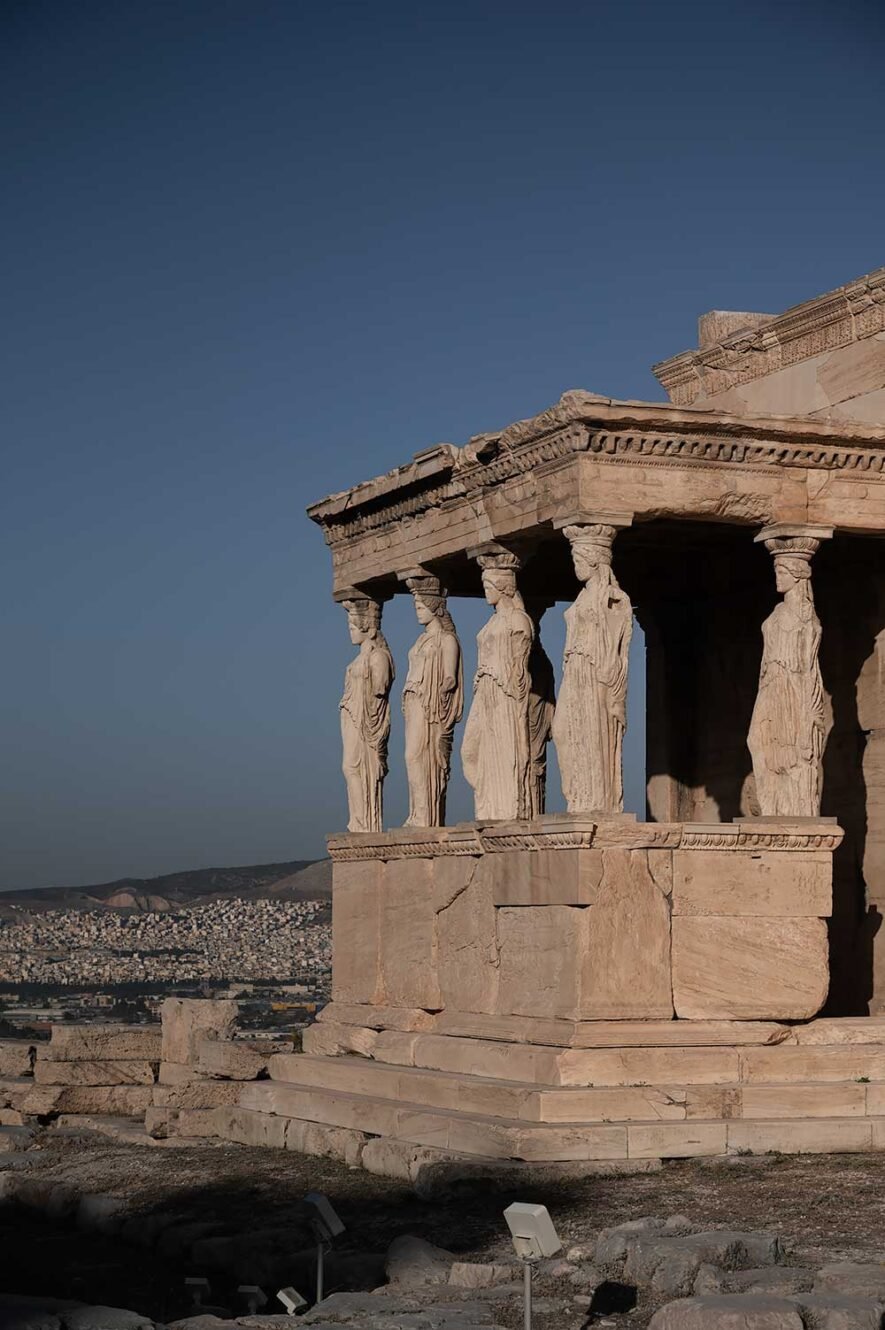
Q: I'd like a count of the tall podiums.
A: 1